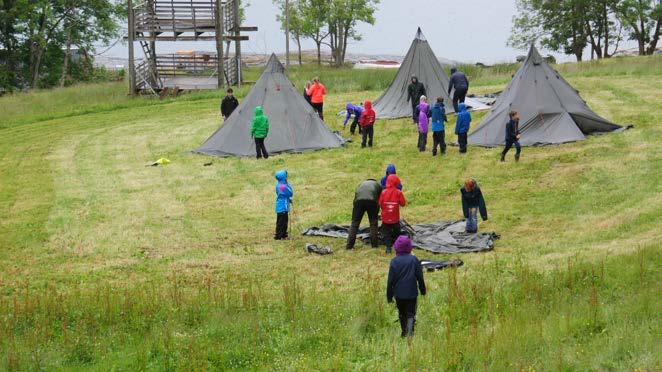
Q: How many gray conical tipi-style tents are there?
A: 3